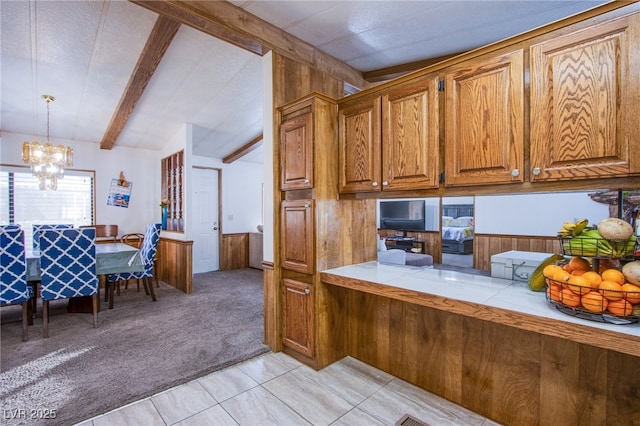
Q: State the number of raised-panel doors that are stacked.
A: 3